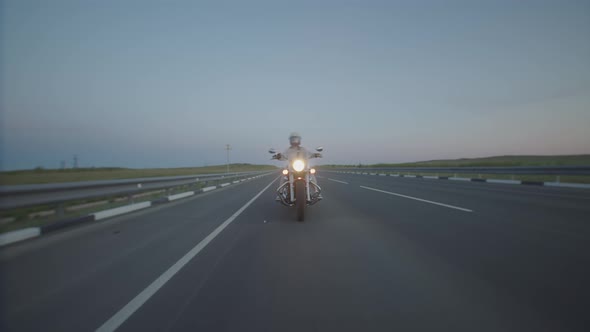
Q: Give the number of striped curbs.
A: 2